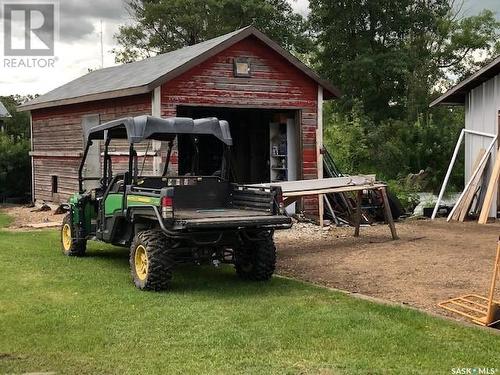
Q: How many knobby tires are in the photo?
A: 3